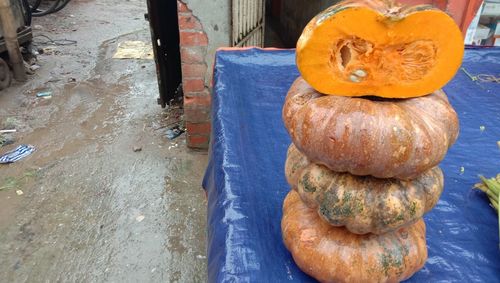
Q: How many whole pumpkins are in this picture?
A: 3